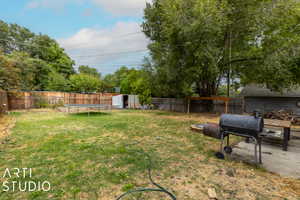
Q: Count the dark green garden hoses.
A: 1